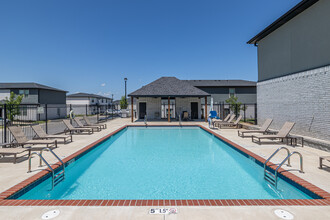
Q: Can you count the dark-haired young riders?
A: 0